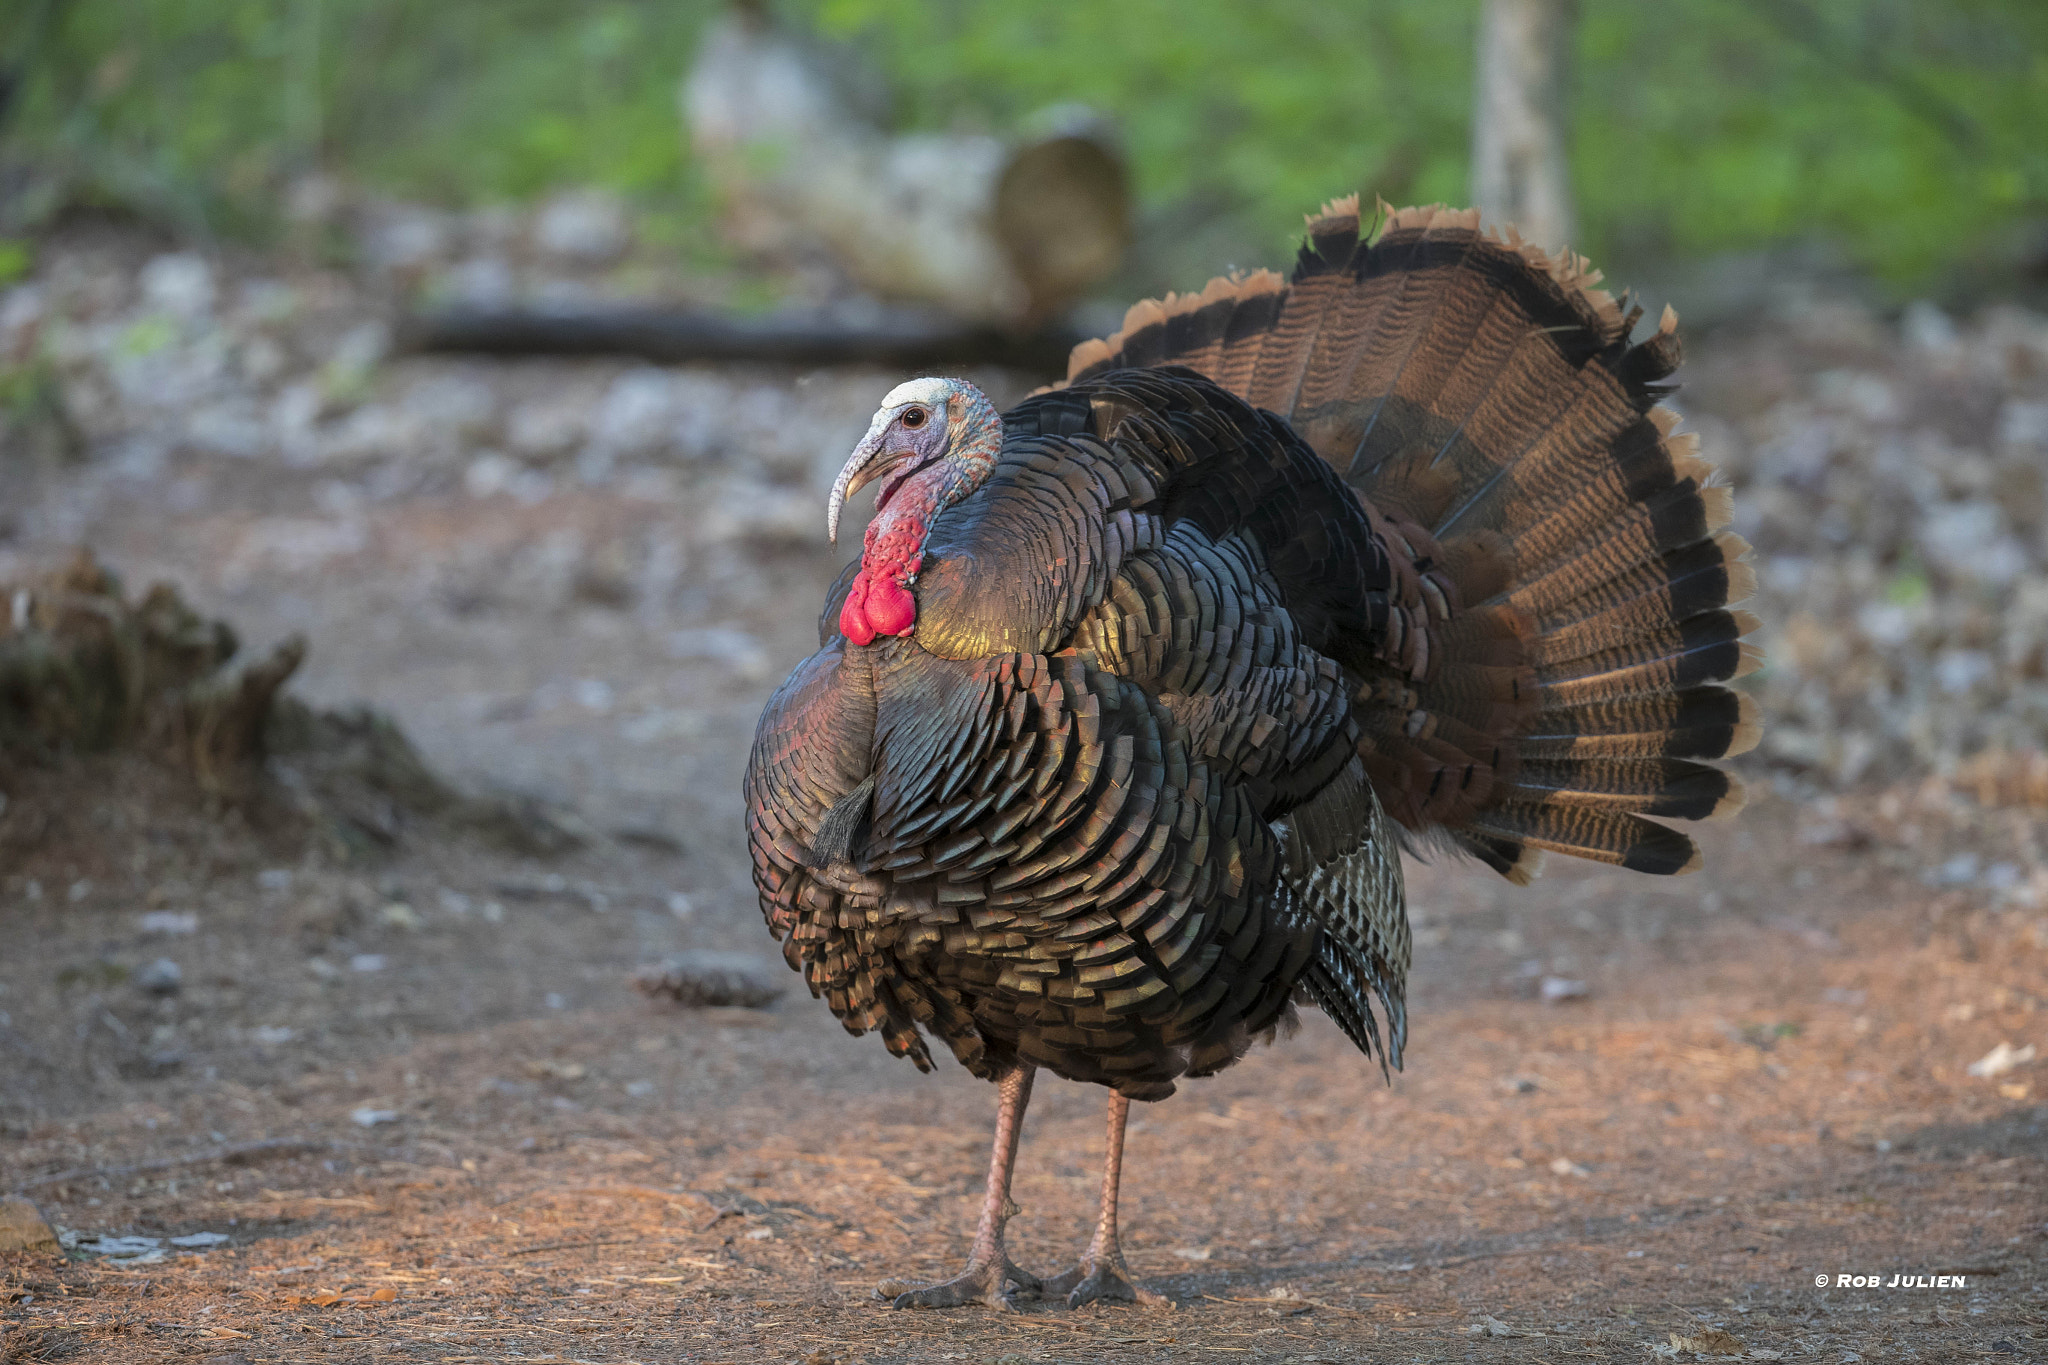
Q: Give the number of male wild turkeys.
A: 1